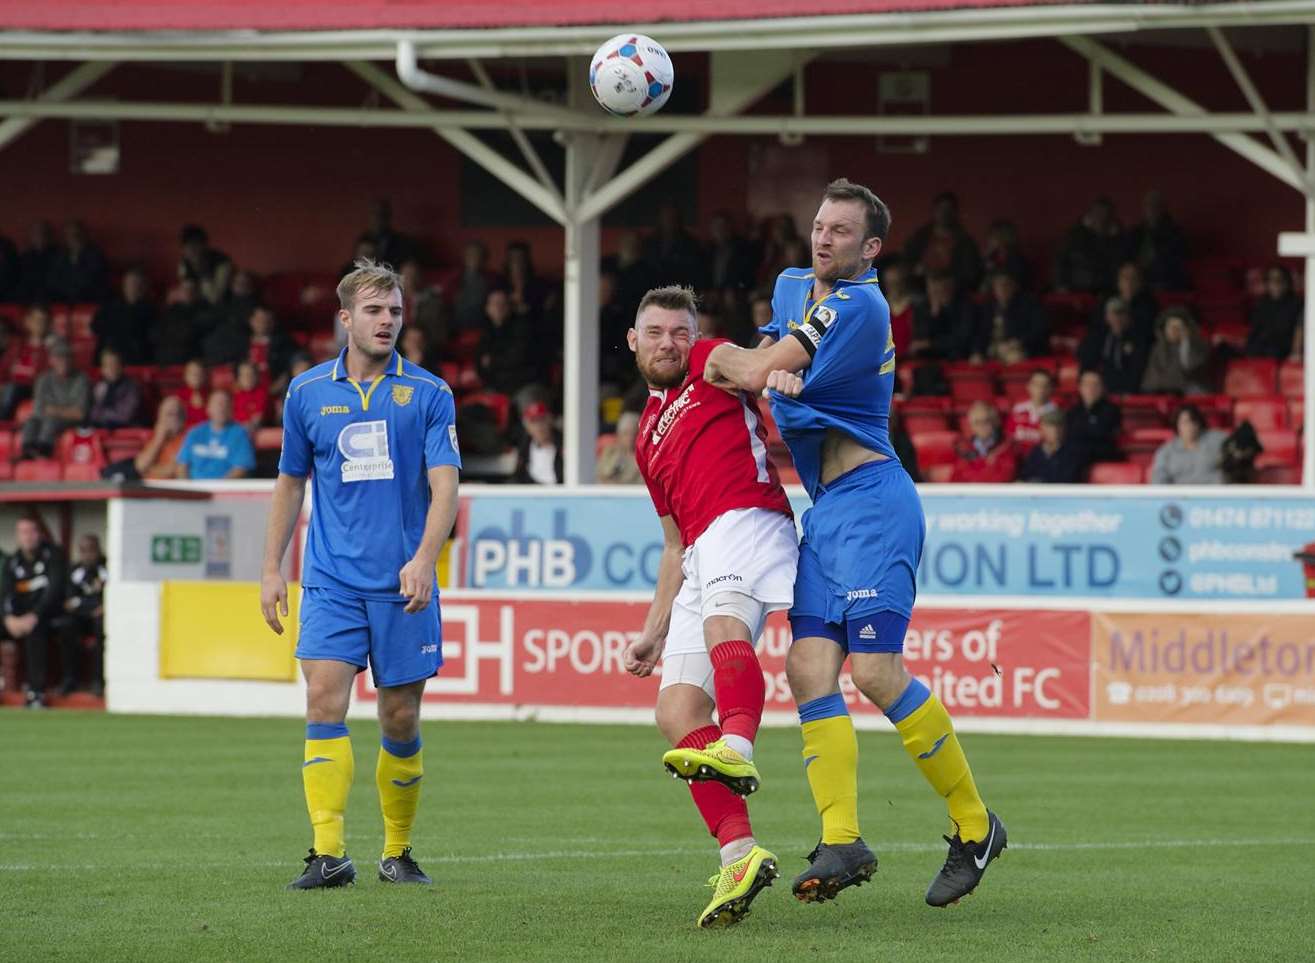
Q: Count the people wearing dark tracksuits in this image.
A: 2